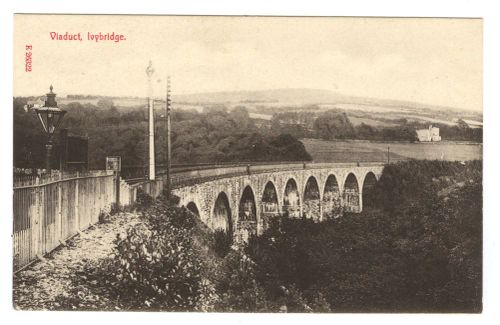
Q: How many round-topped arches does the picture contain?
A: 9